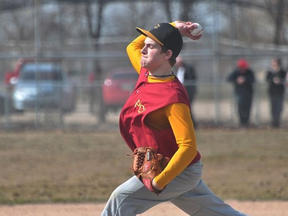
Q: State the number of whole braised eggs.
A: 0